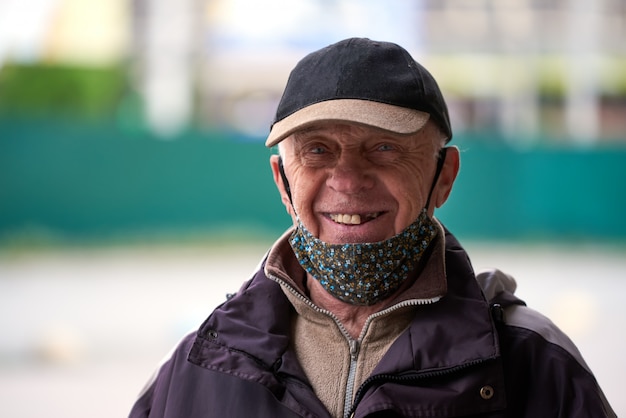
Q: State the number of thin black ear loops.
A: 2